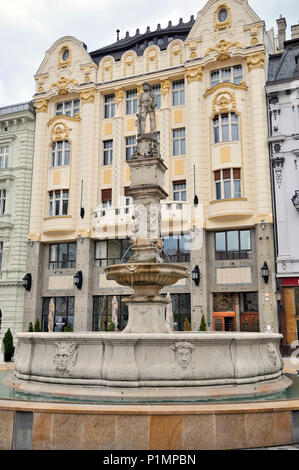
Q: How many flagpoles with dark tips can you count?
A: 2